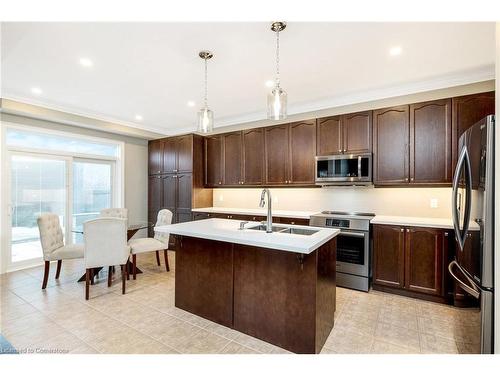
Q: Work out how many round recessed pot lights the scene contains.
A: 6